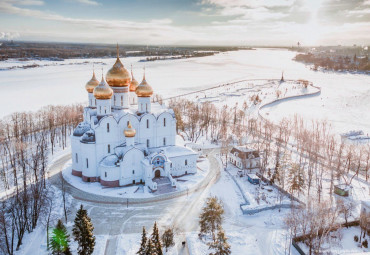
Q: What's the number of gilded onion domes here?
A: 6